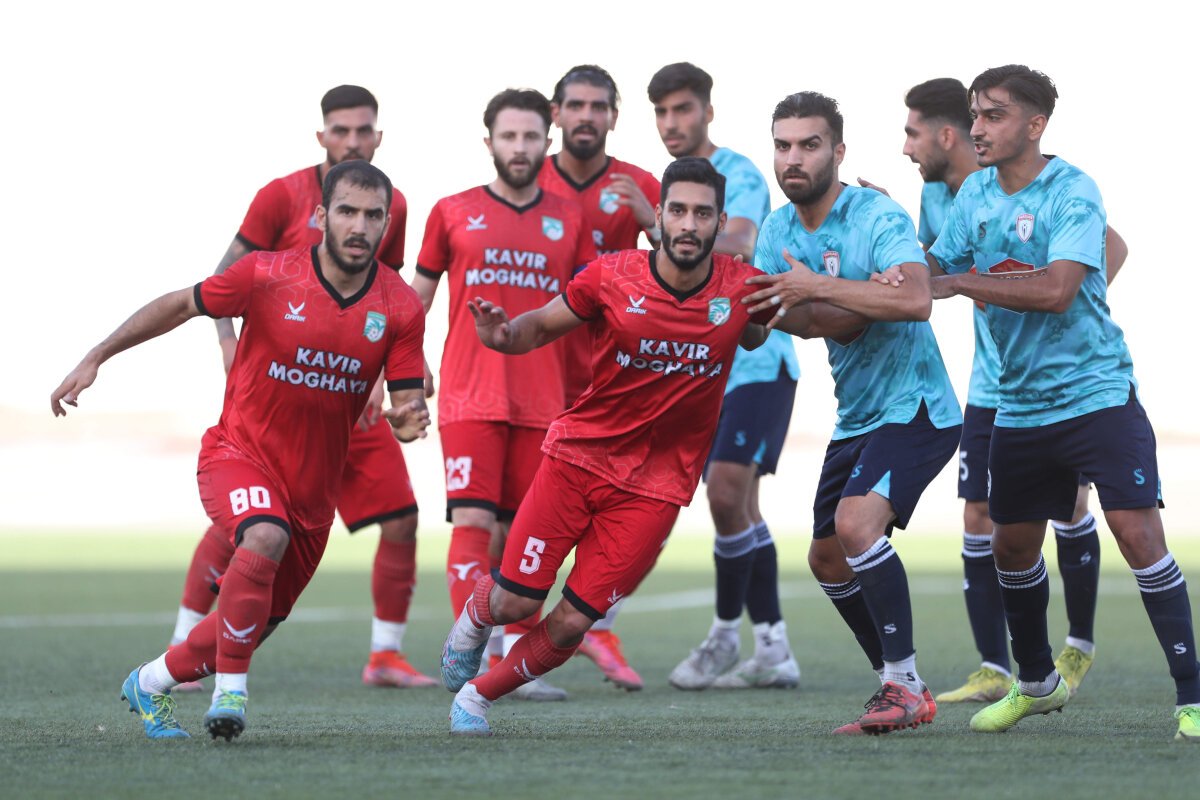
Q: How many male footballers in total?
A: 9